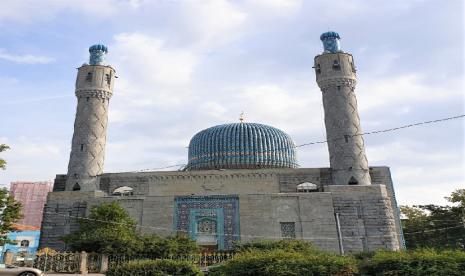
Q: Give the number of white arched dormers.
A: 2